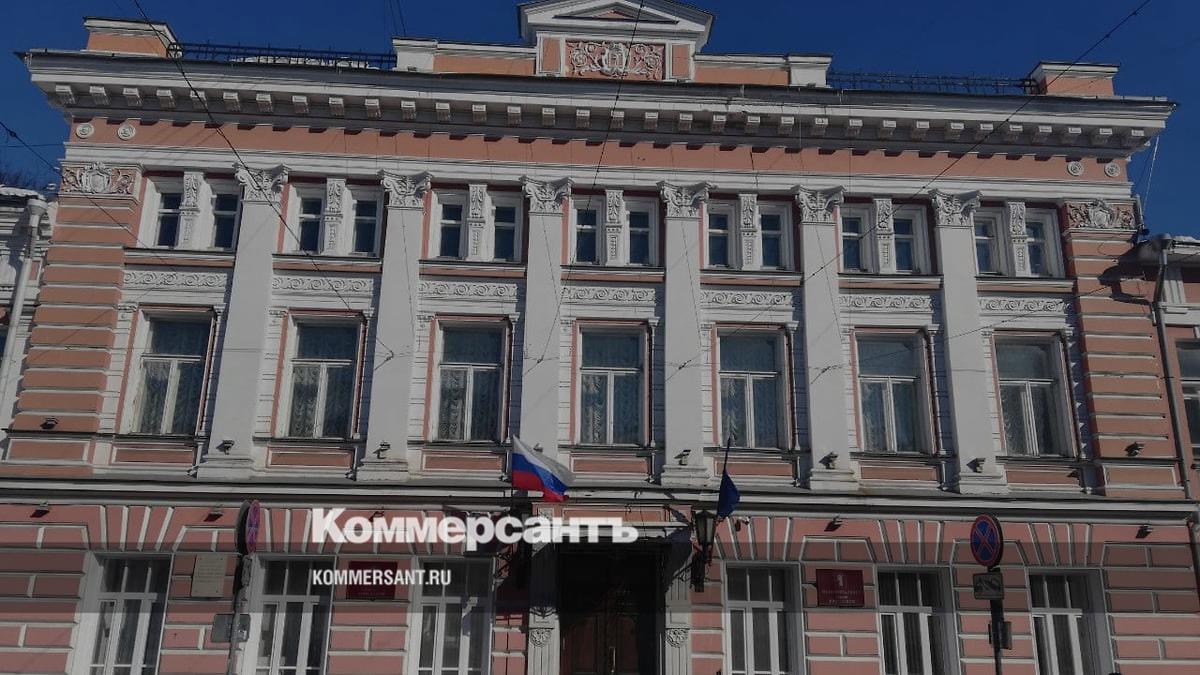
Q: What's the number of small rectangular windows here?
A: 14